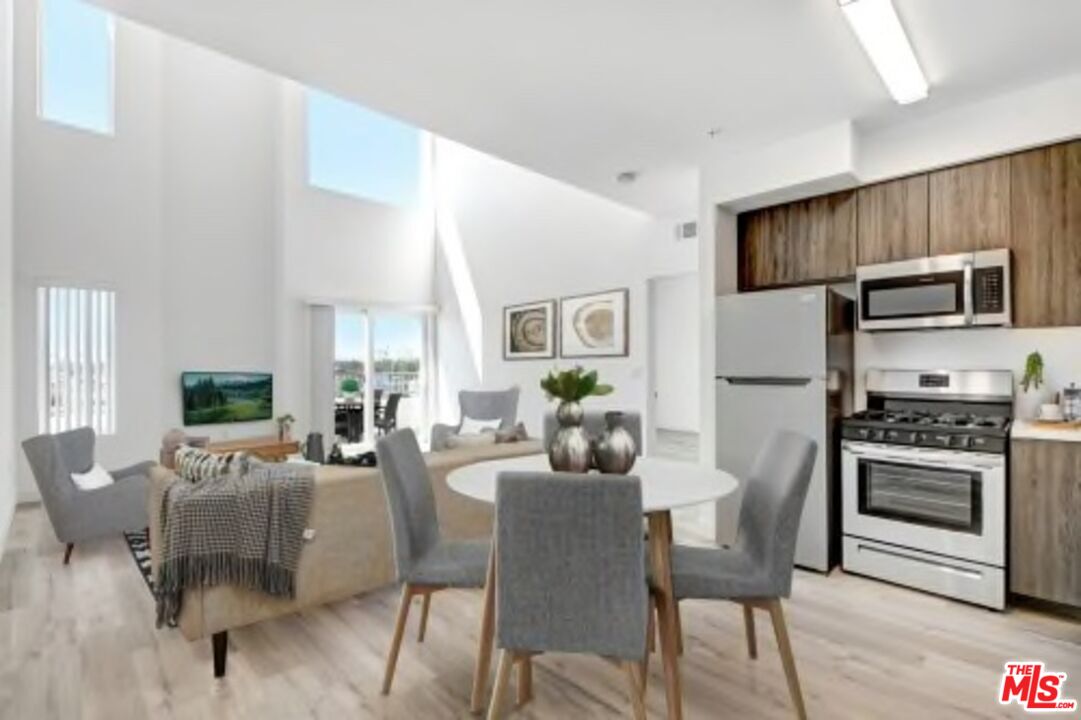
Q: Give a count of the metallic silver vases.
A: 2